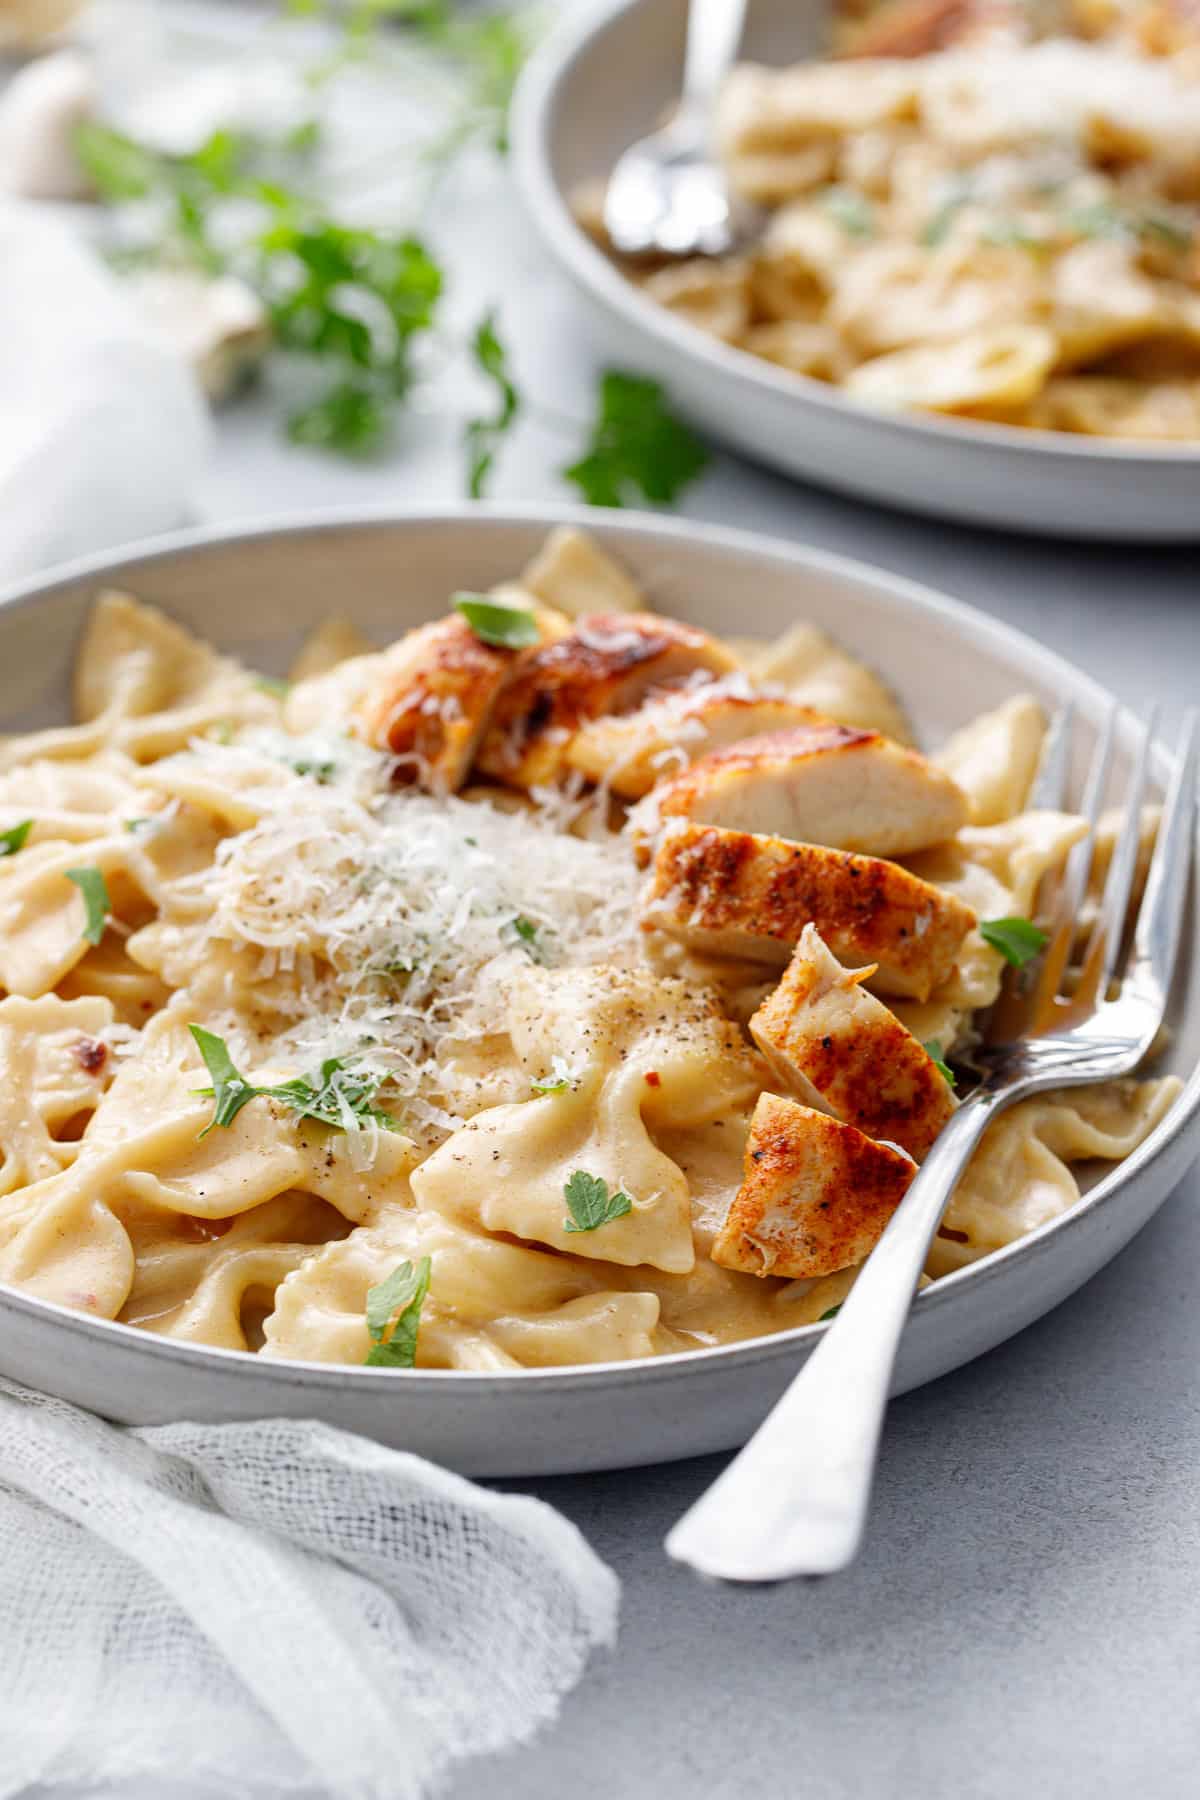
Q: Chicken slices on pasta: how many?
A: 7